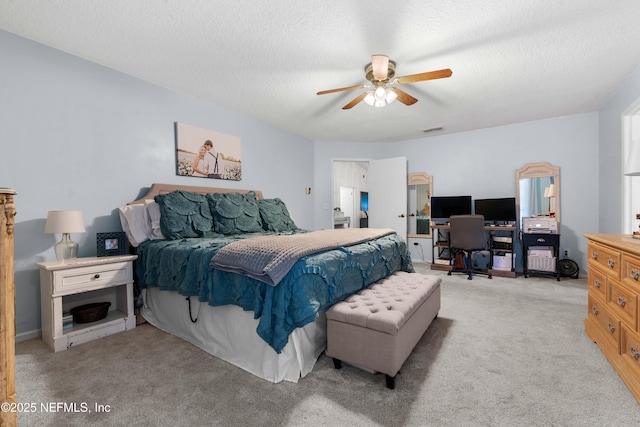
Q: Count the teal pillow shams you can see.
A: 3